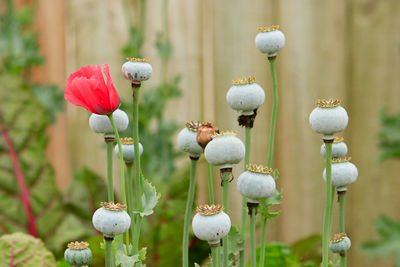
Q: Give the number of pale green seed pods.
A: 15